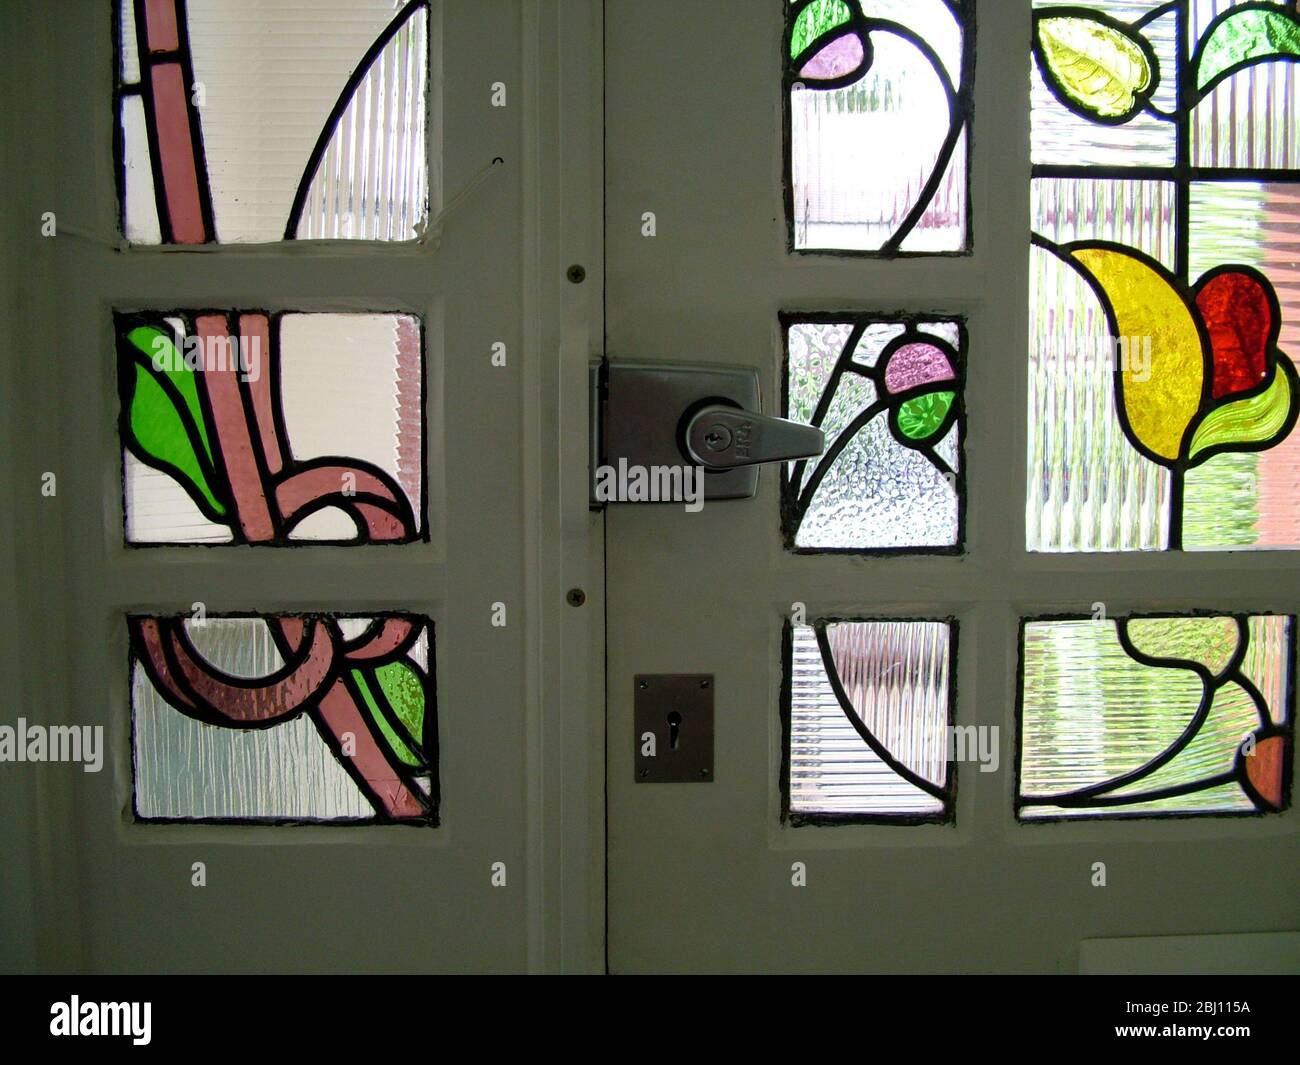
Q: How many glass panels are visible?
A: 8